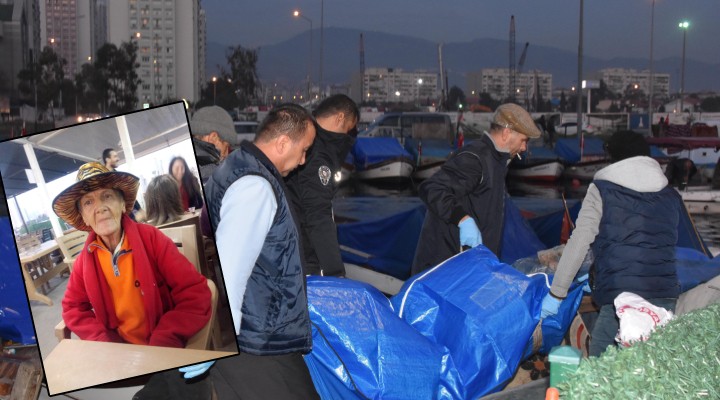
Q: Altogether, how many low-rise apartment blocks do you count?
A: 3